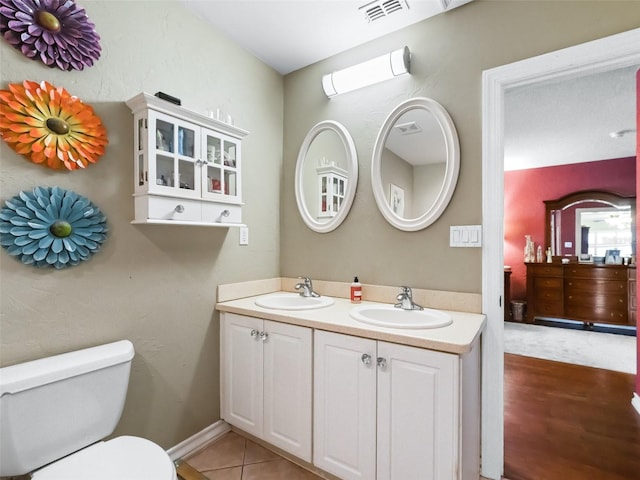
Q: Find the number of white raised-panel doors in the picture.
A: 4